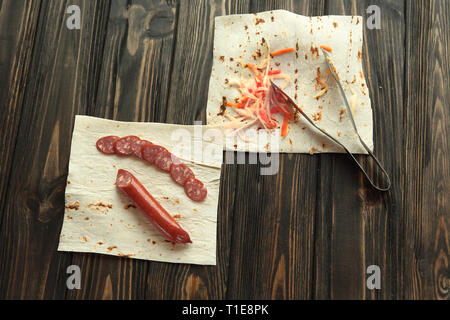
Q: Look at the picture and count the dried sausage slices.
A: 7